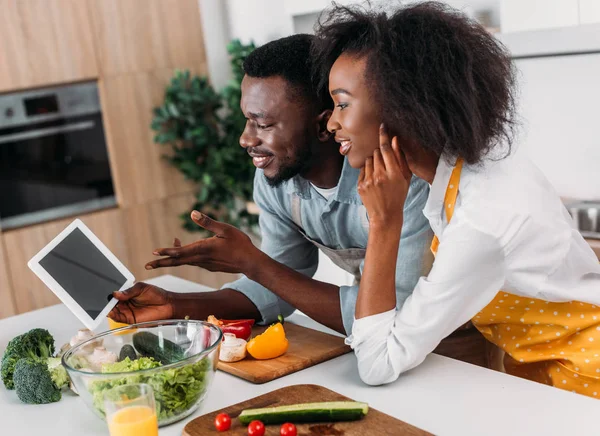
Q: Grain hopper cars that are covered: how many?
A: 0